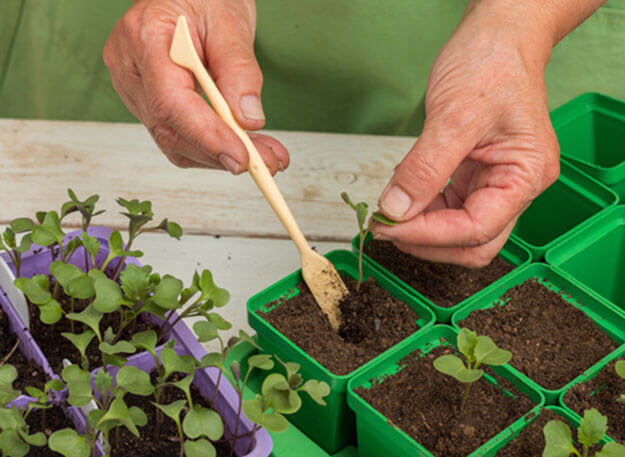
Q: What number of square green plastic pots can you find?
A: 9